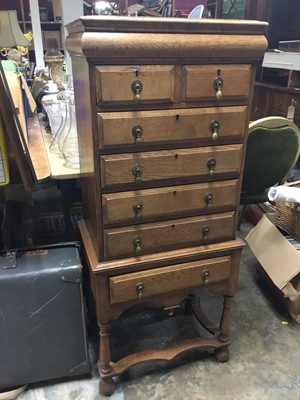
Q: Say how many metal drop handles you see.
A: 12